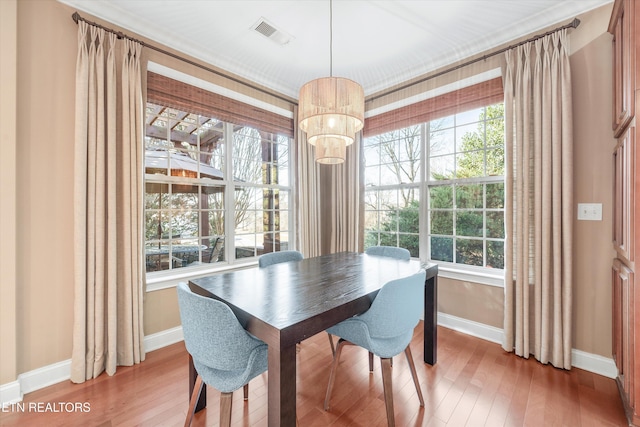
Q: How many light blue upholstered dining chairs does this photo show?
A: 4